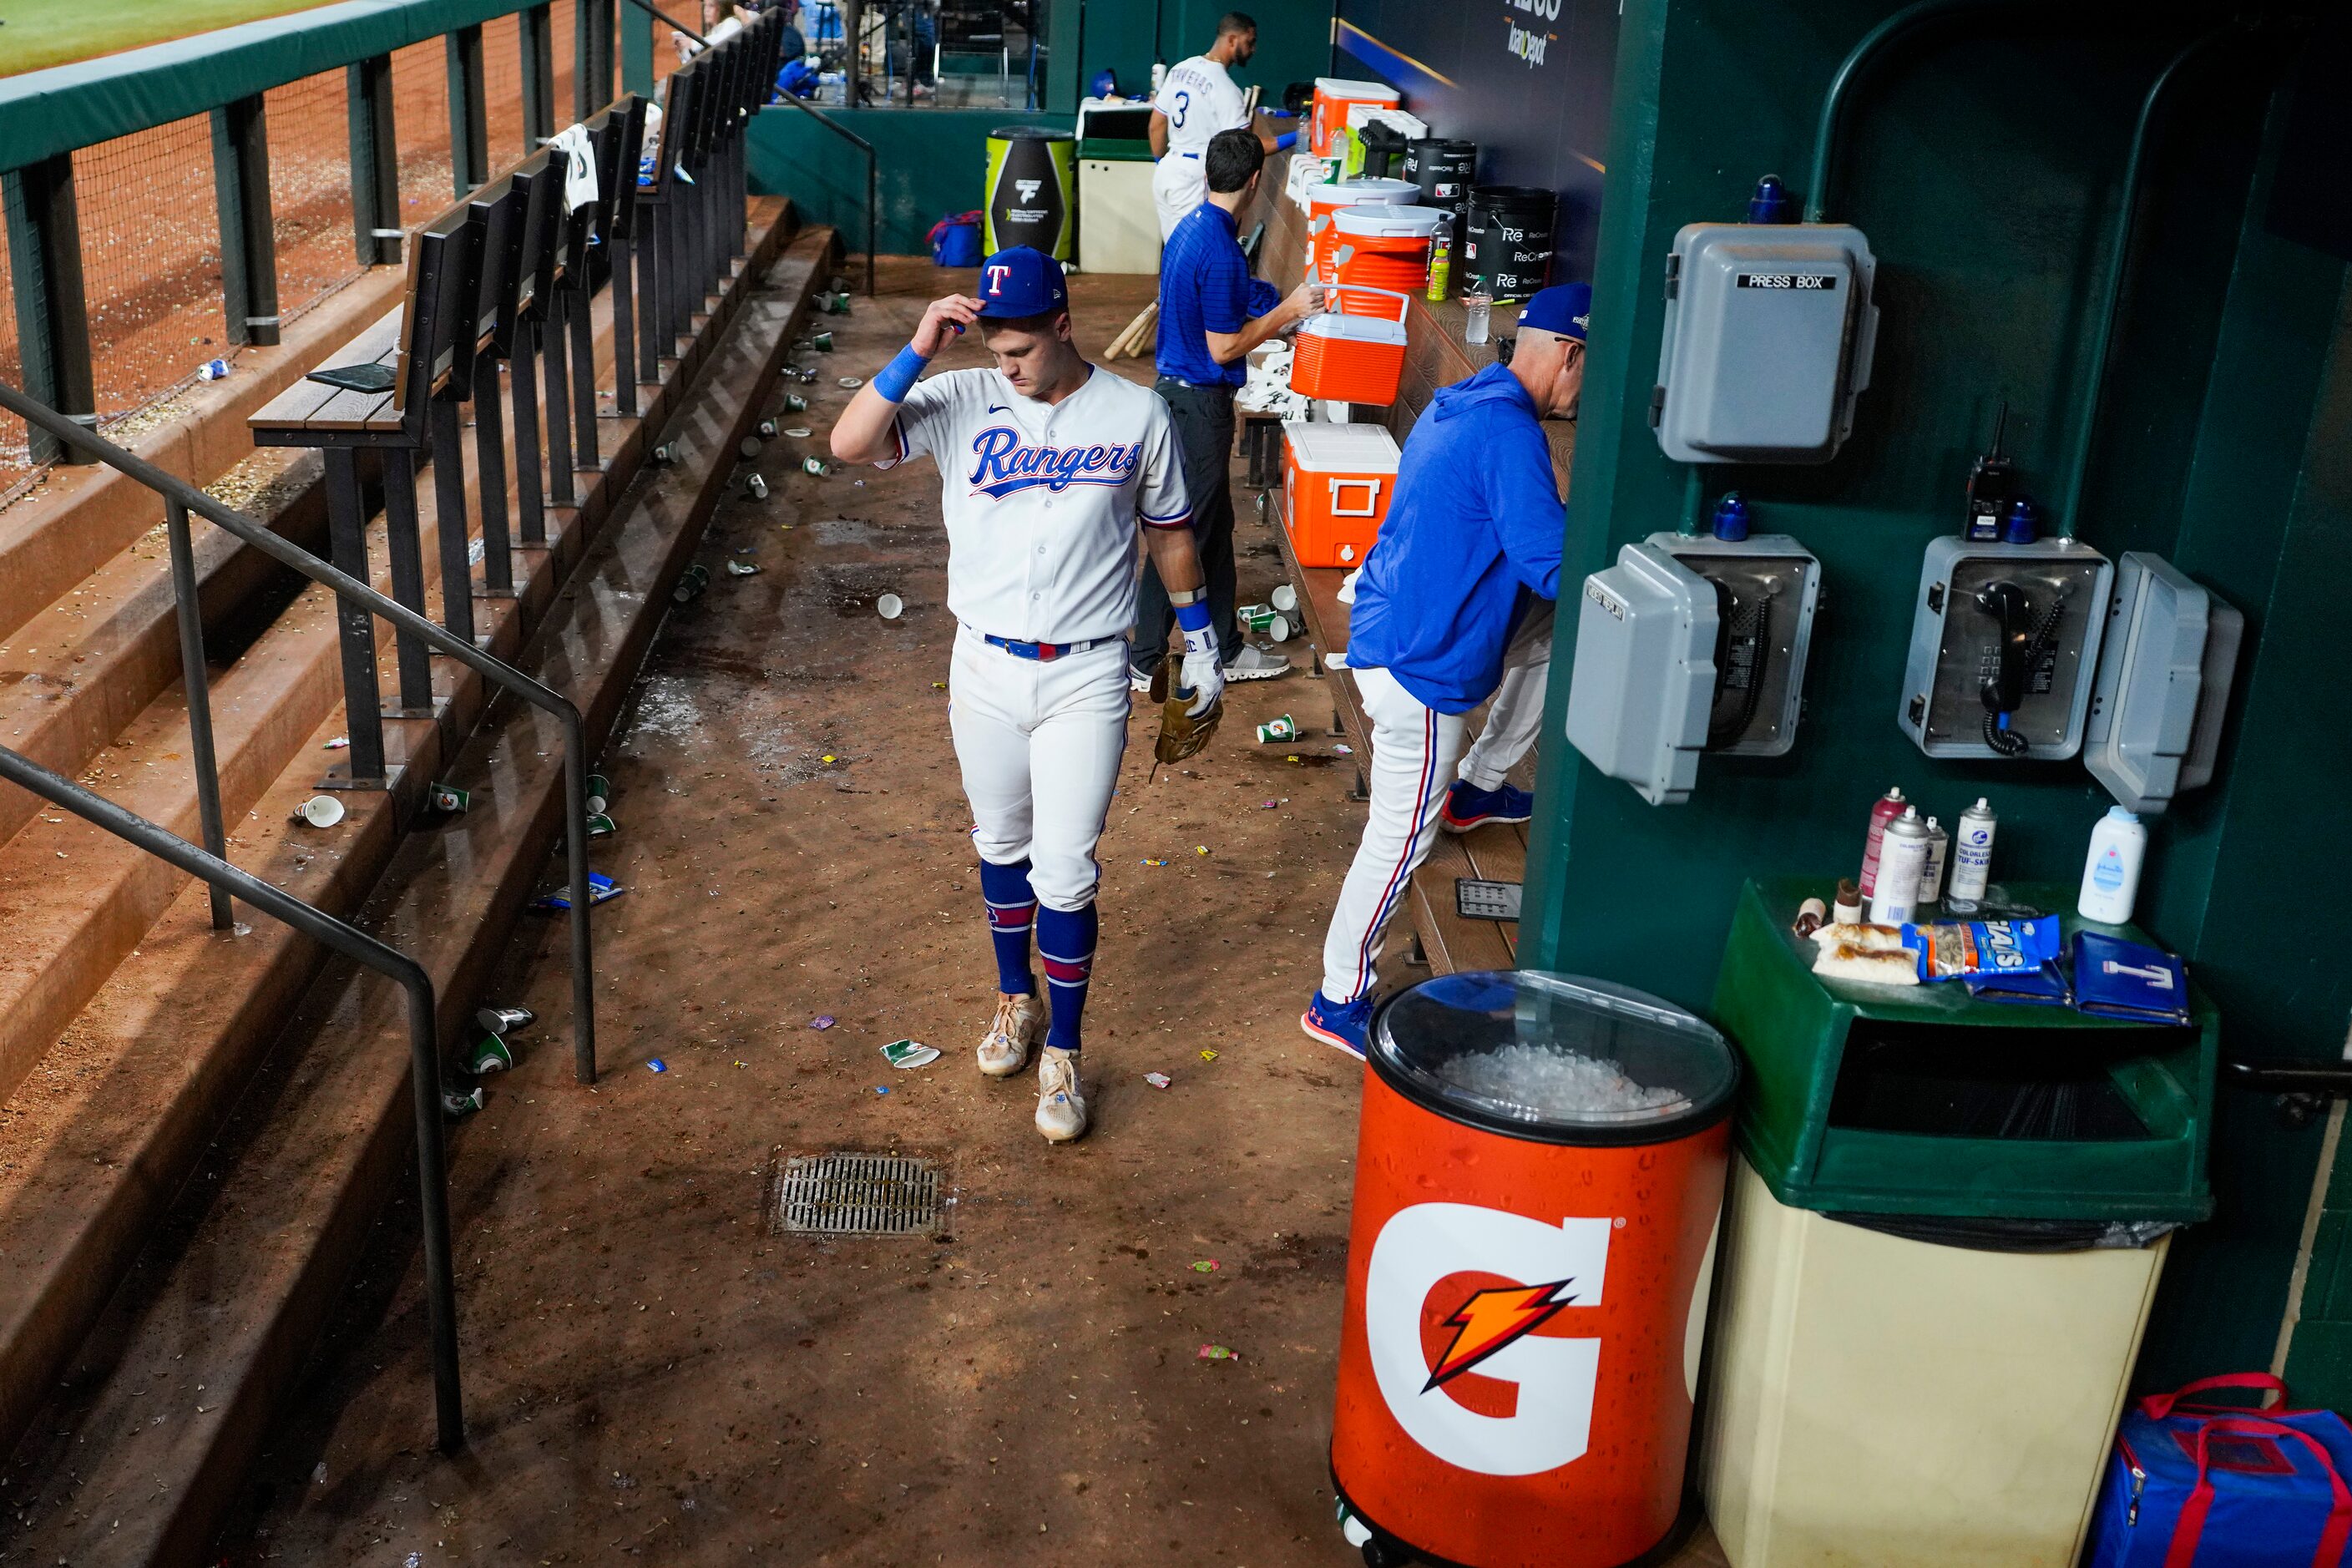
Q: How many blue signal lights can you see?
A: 3